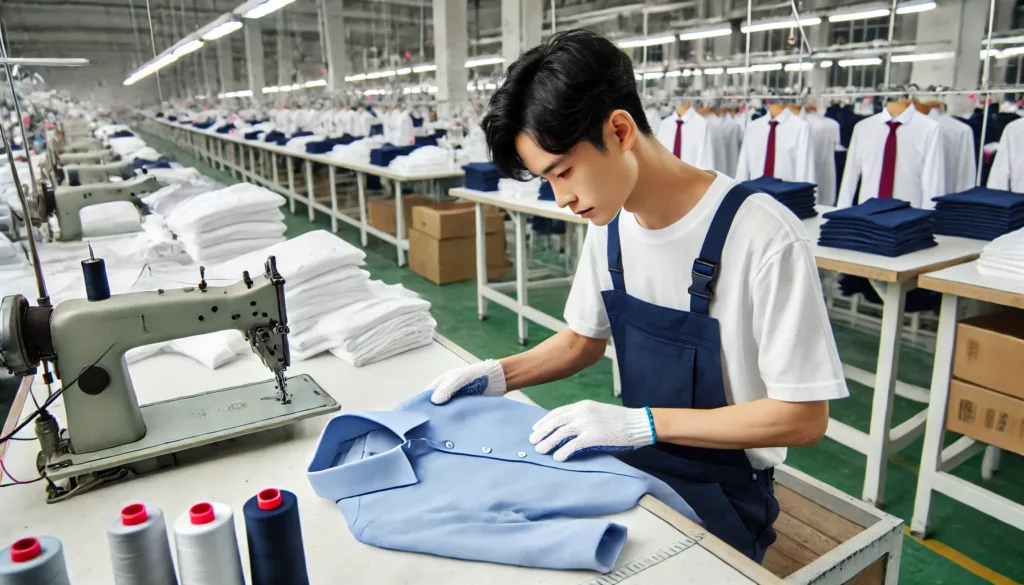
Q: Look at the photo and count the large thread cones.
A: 4